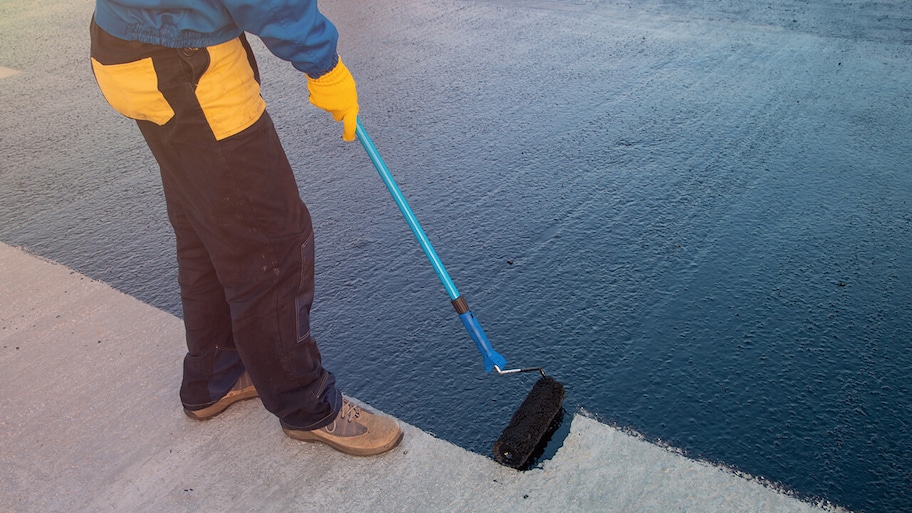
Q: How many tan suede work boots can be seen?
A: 2